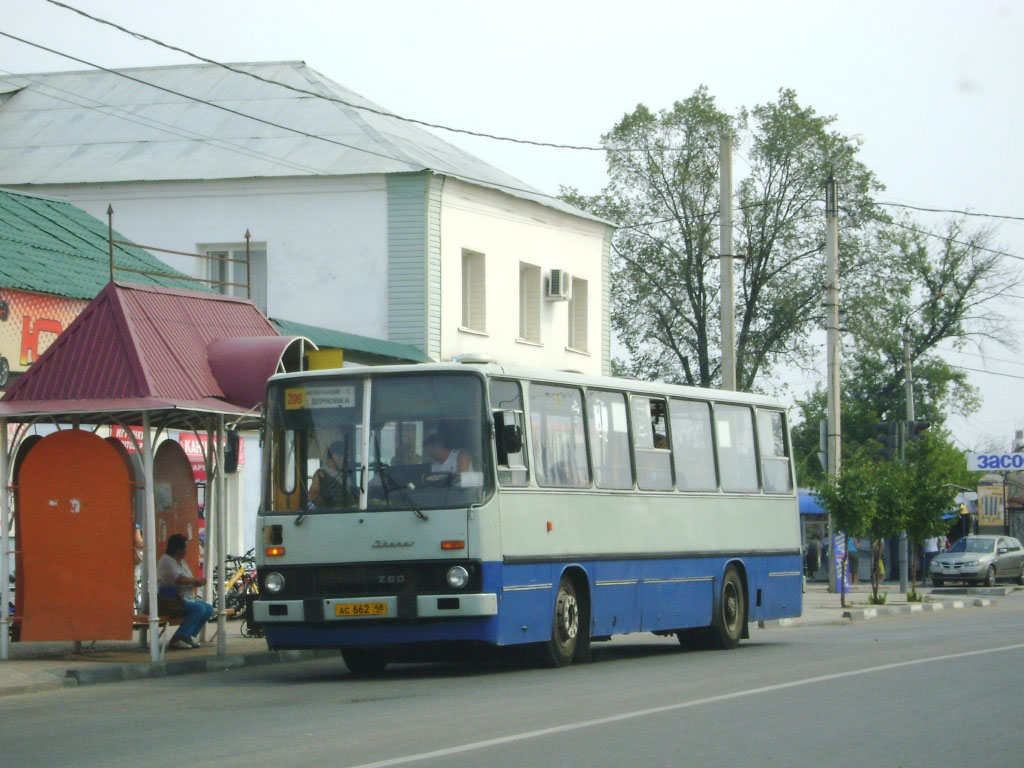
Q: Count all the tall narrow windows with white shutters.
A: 3